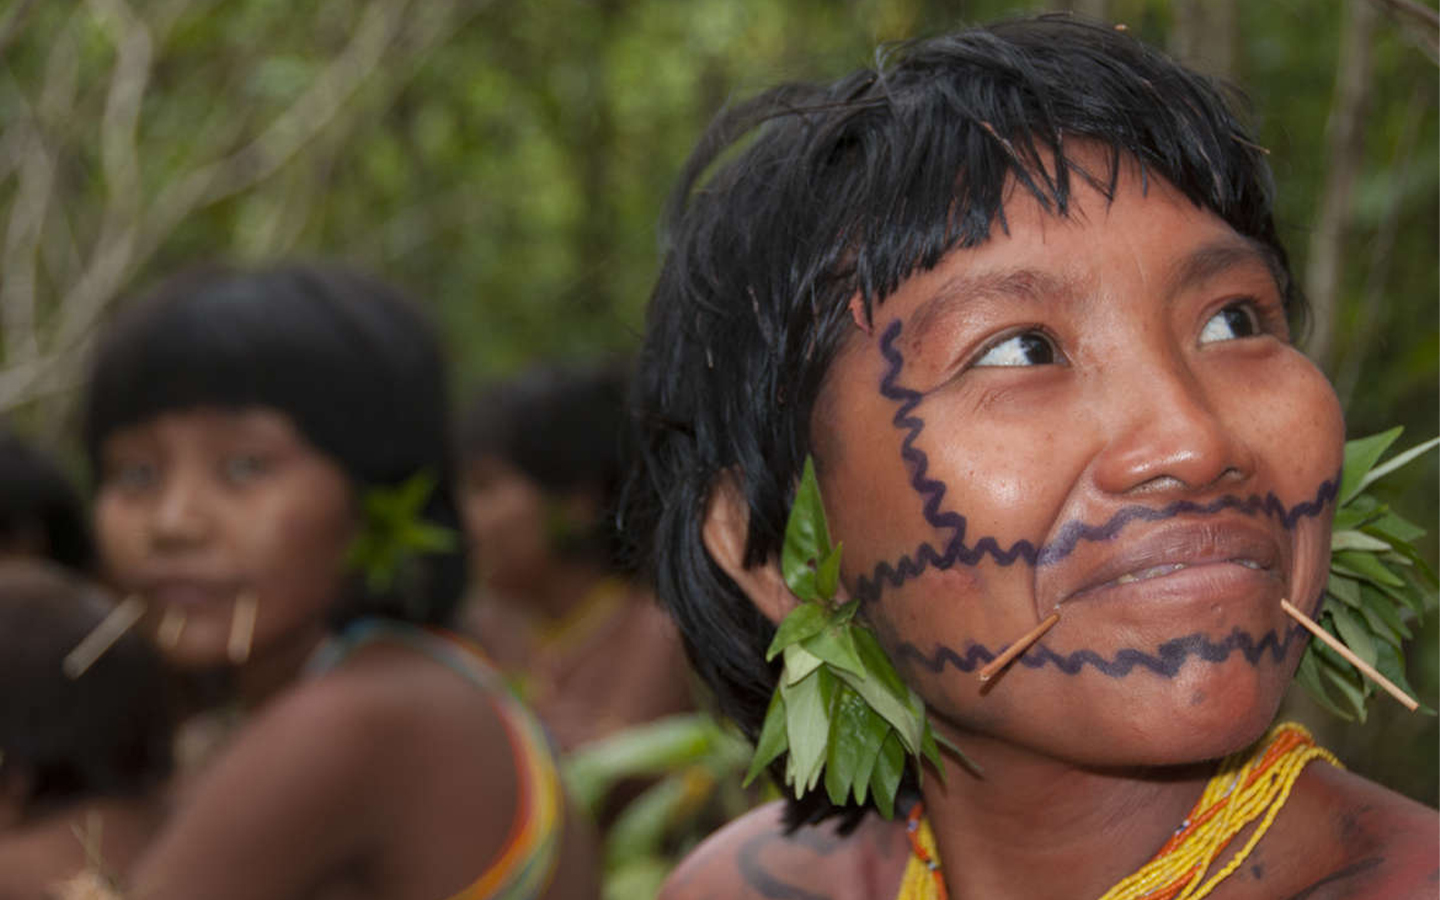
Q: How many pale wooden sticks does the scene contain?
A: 5